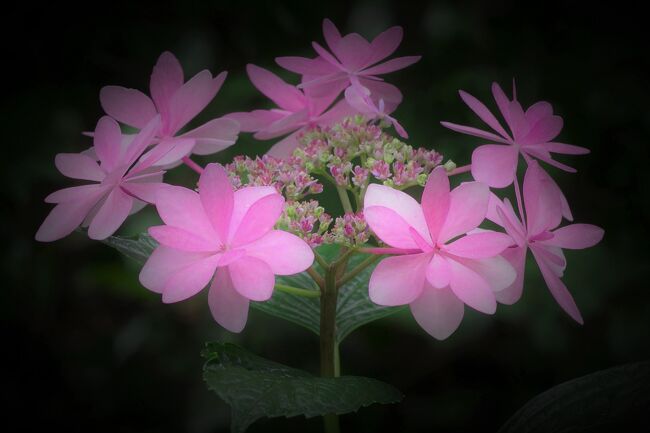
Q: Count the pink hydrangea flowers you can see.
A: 8